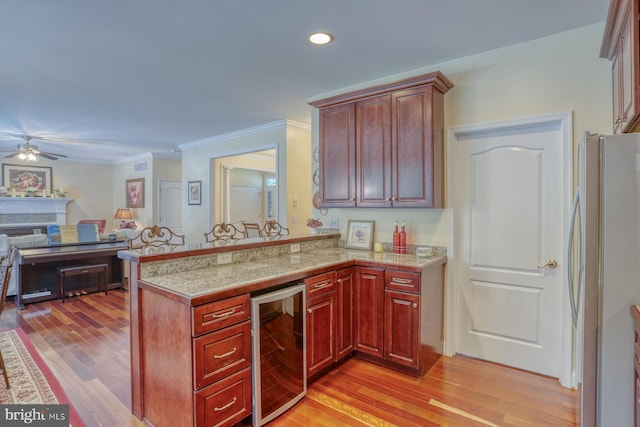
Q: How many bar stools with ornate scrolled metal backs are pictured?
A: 3